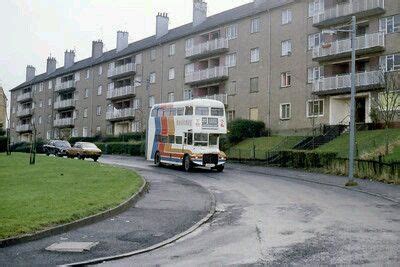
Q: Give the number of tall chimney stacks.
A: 7